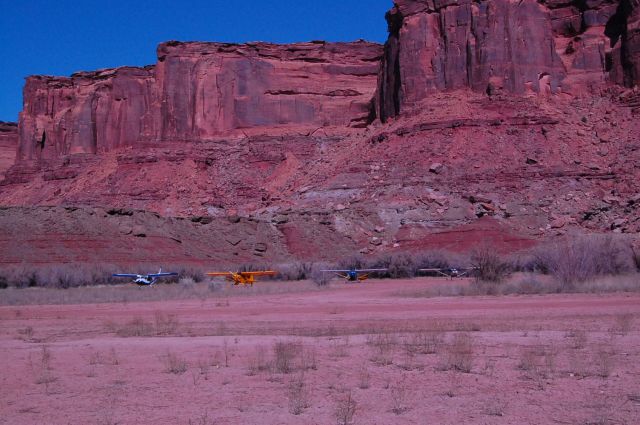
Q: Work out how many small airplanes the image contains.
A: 4